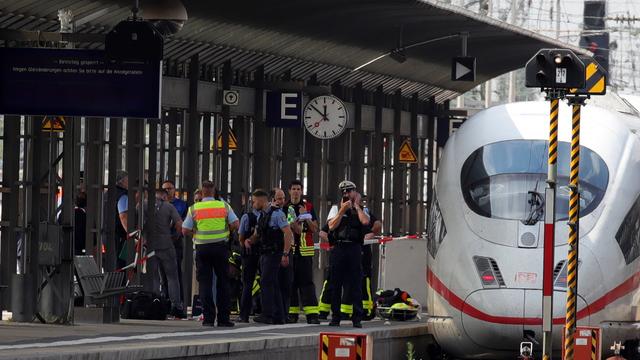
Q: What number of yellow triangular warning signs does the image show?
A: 3